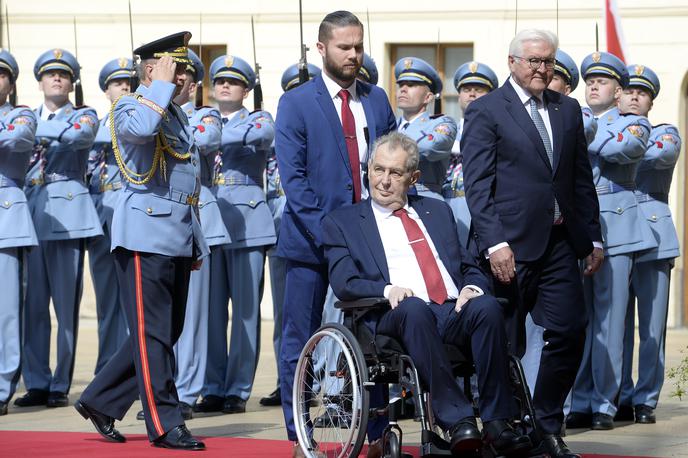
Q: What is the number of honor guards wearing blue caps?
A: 12